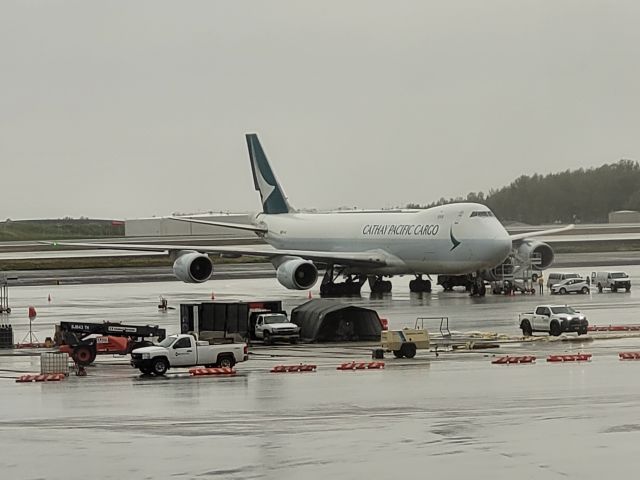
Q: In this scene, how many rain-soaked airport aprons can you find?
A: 1